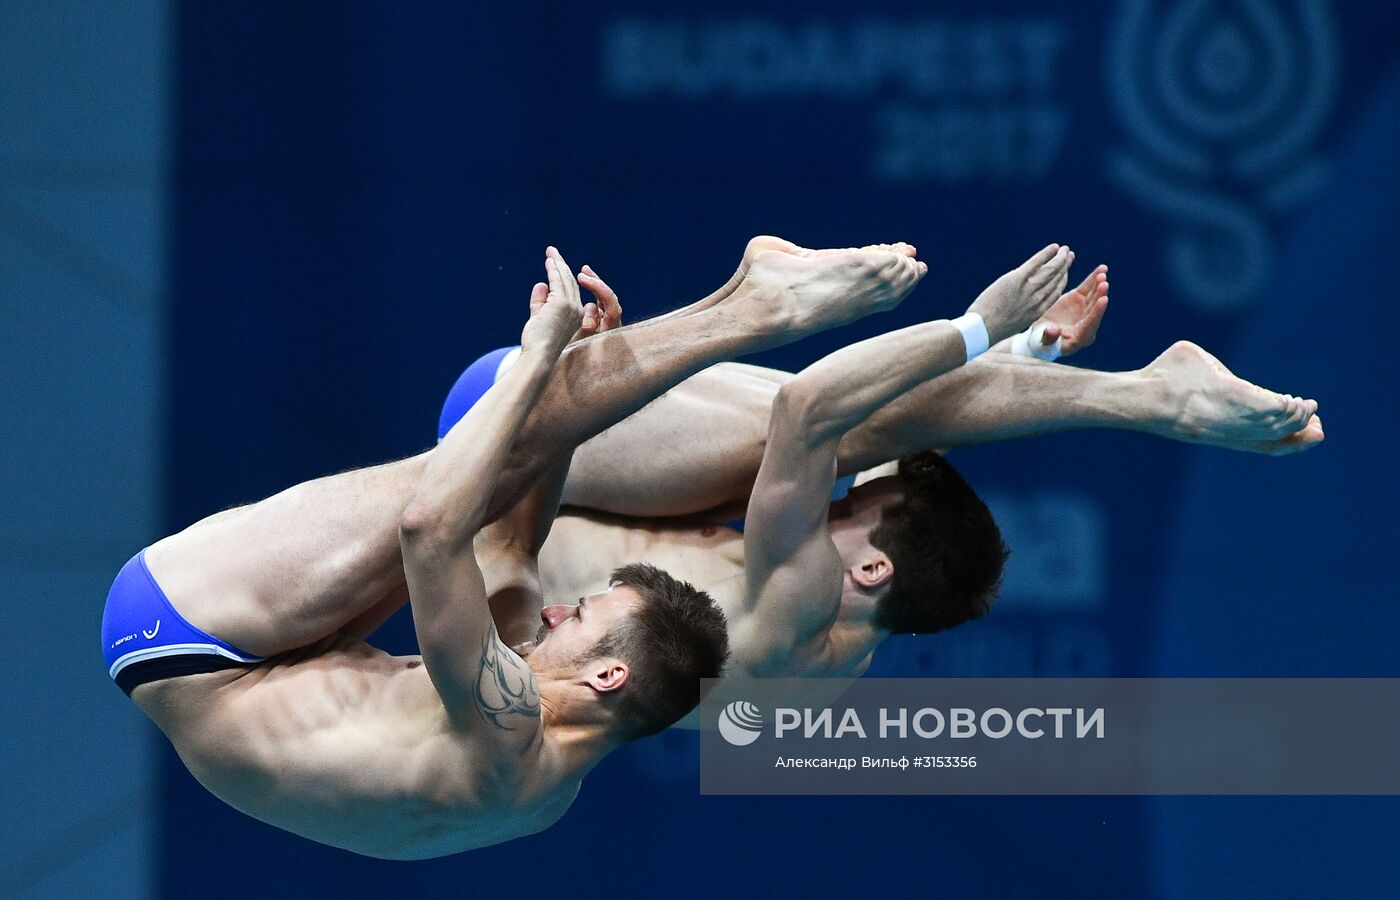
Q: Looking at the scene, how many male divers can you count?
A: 2